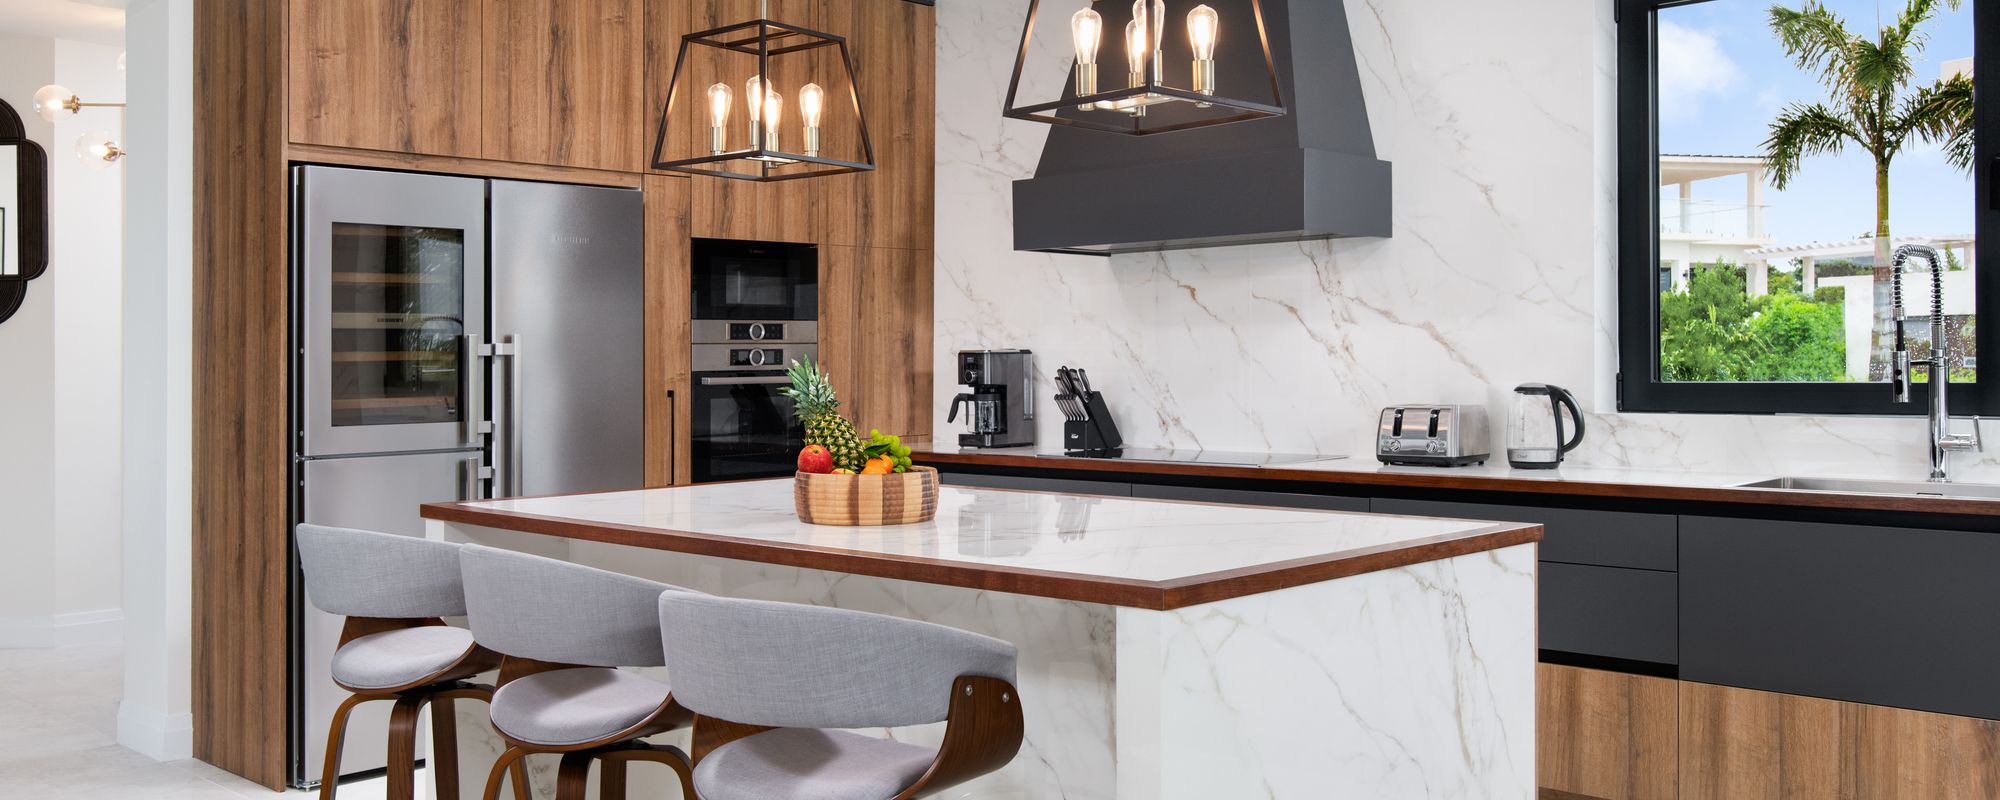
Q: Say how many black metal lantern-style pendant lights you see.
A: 2